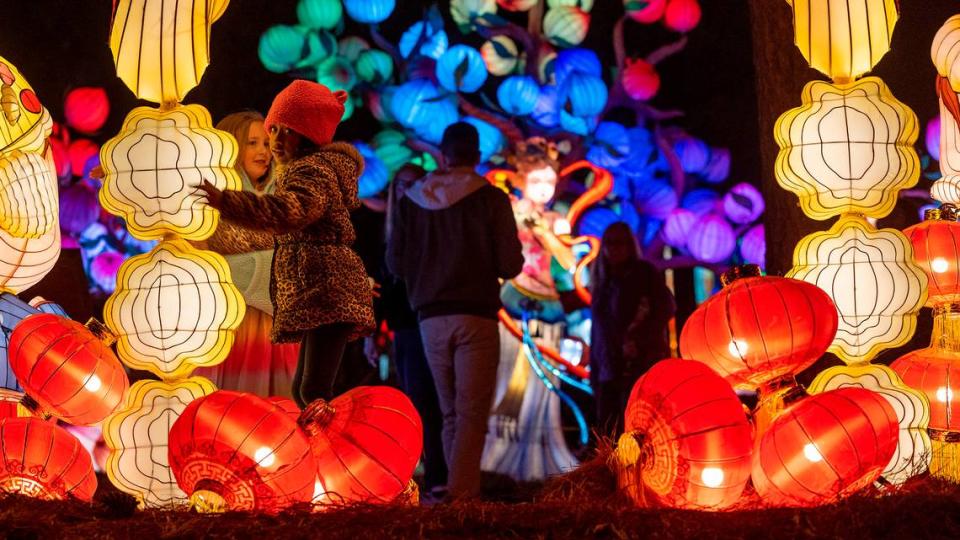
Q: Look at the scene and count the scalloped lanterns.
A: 6